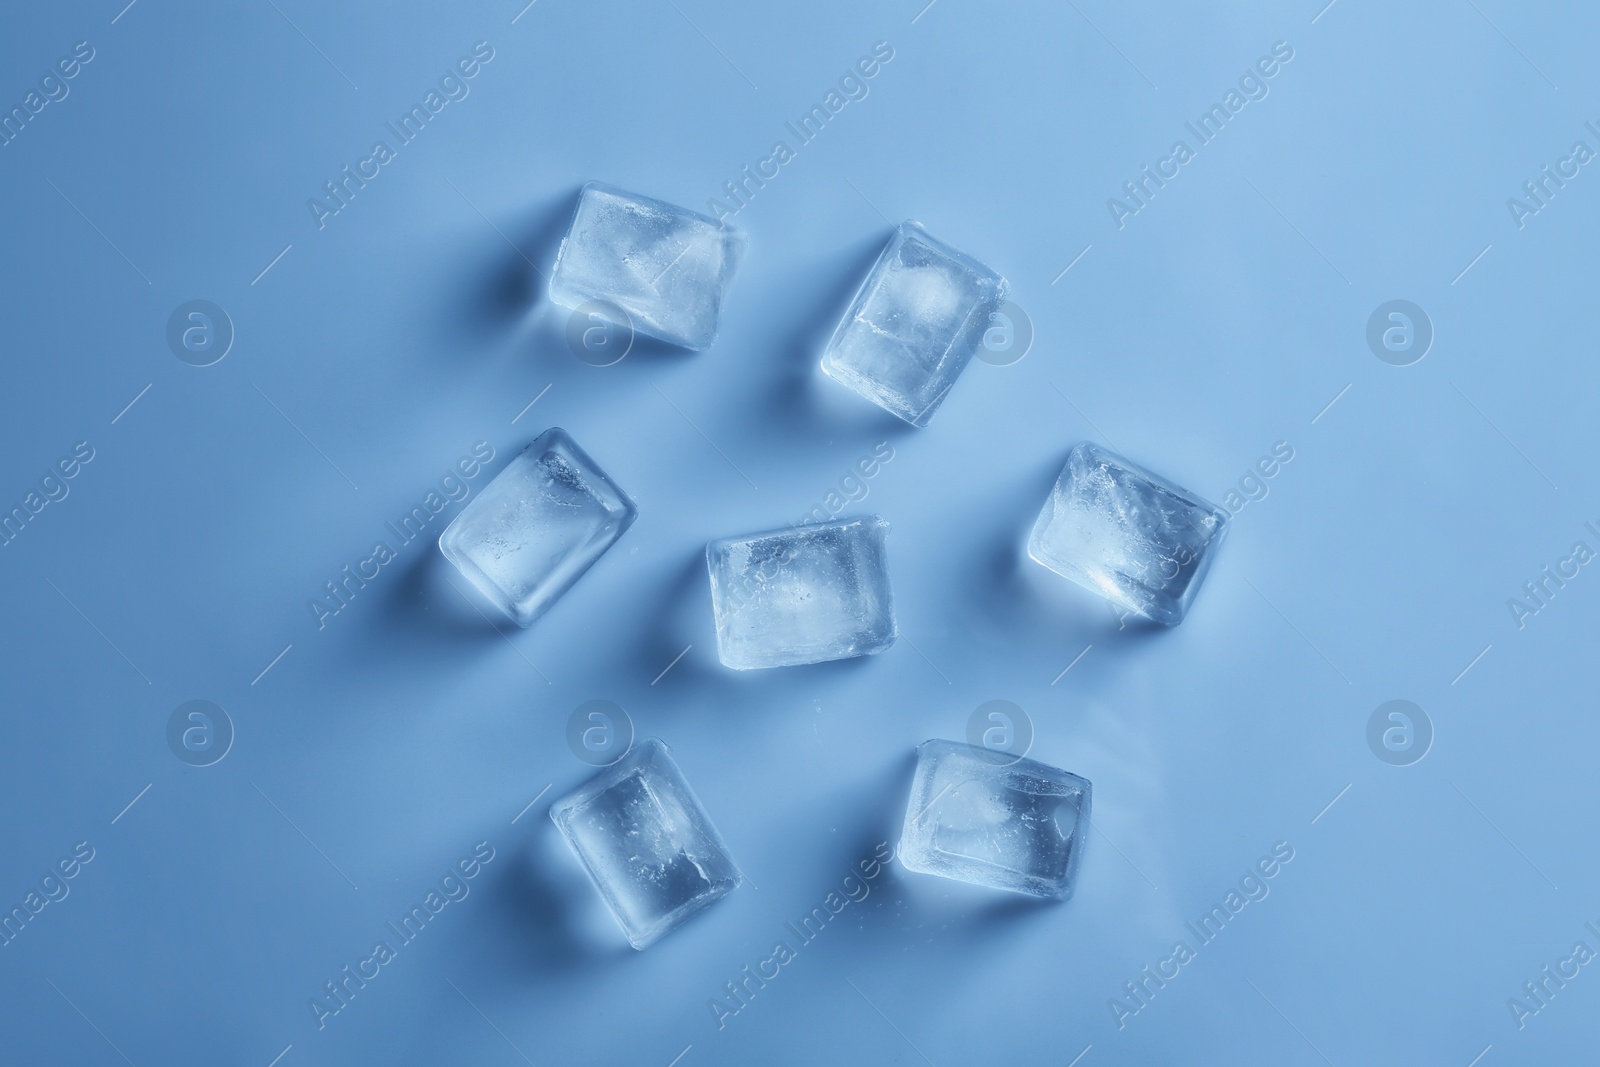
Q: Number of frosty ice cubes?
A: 7